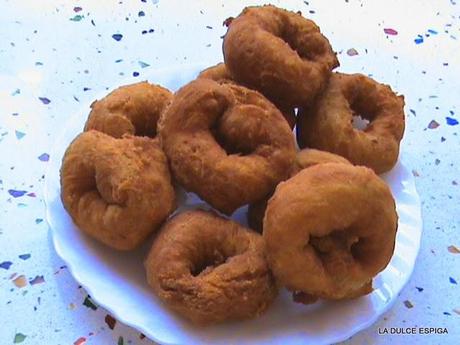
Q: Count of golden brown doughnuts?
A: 9